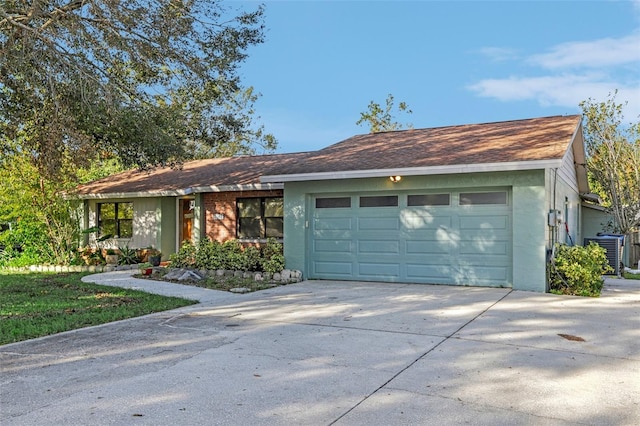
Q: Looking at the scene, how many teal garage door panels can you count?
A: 12